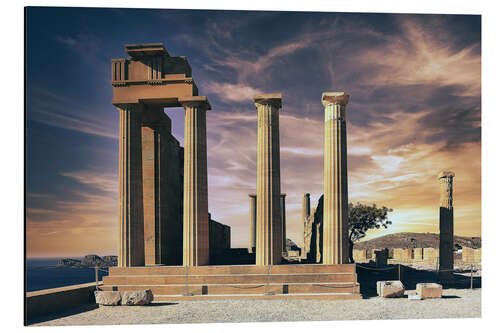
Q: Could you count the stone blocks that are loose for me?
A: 4